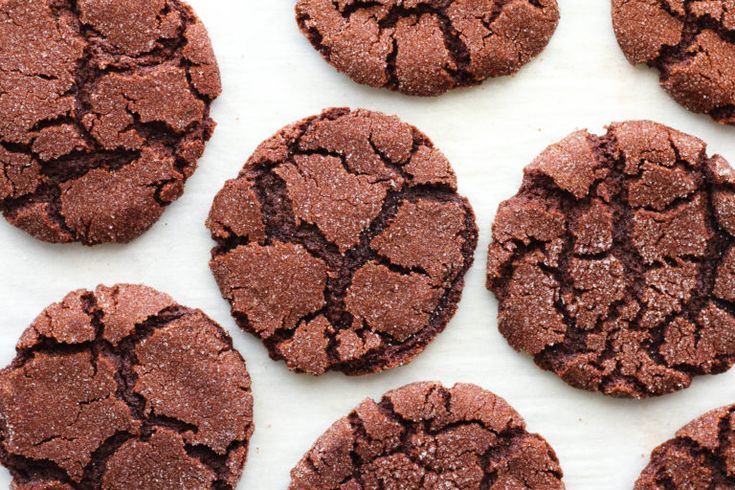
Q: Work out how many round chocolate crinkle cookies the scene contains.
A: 8